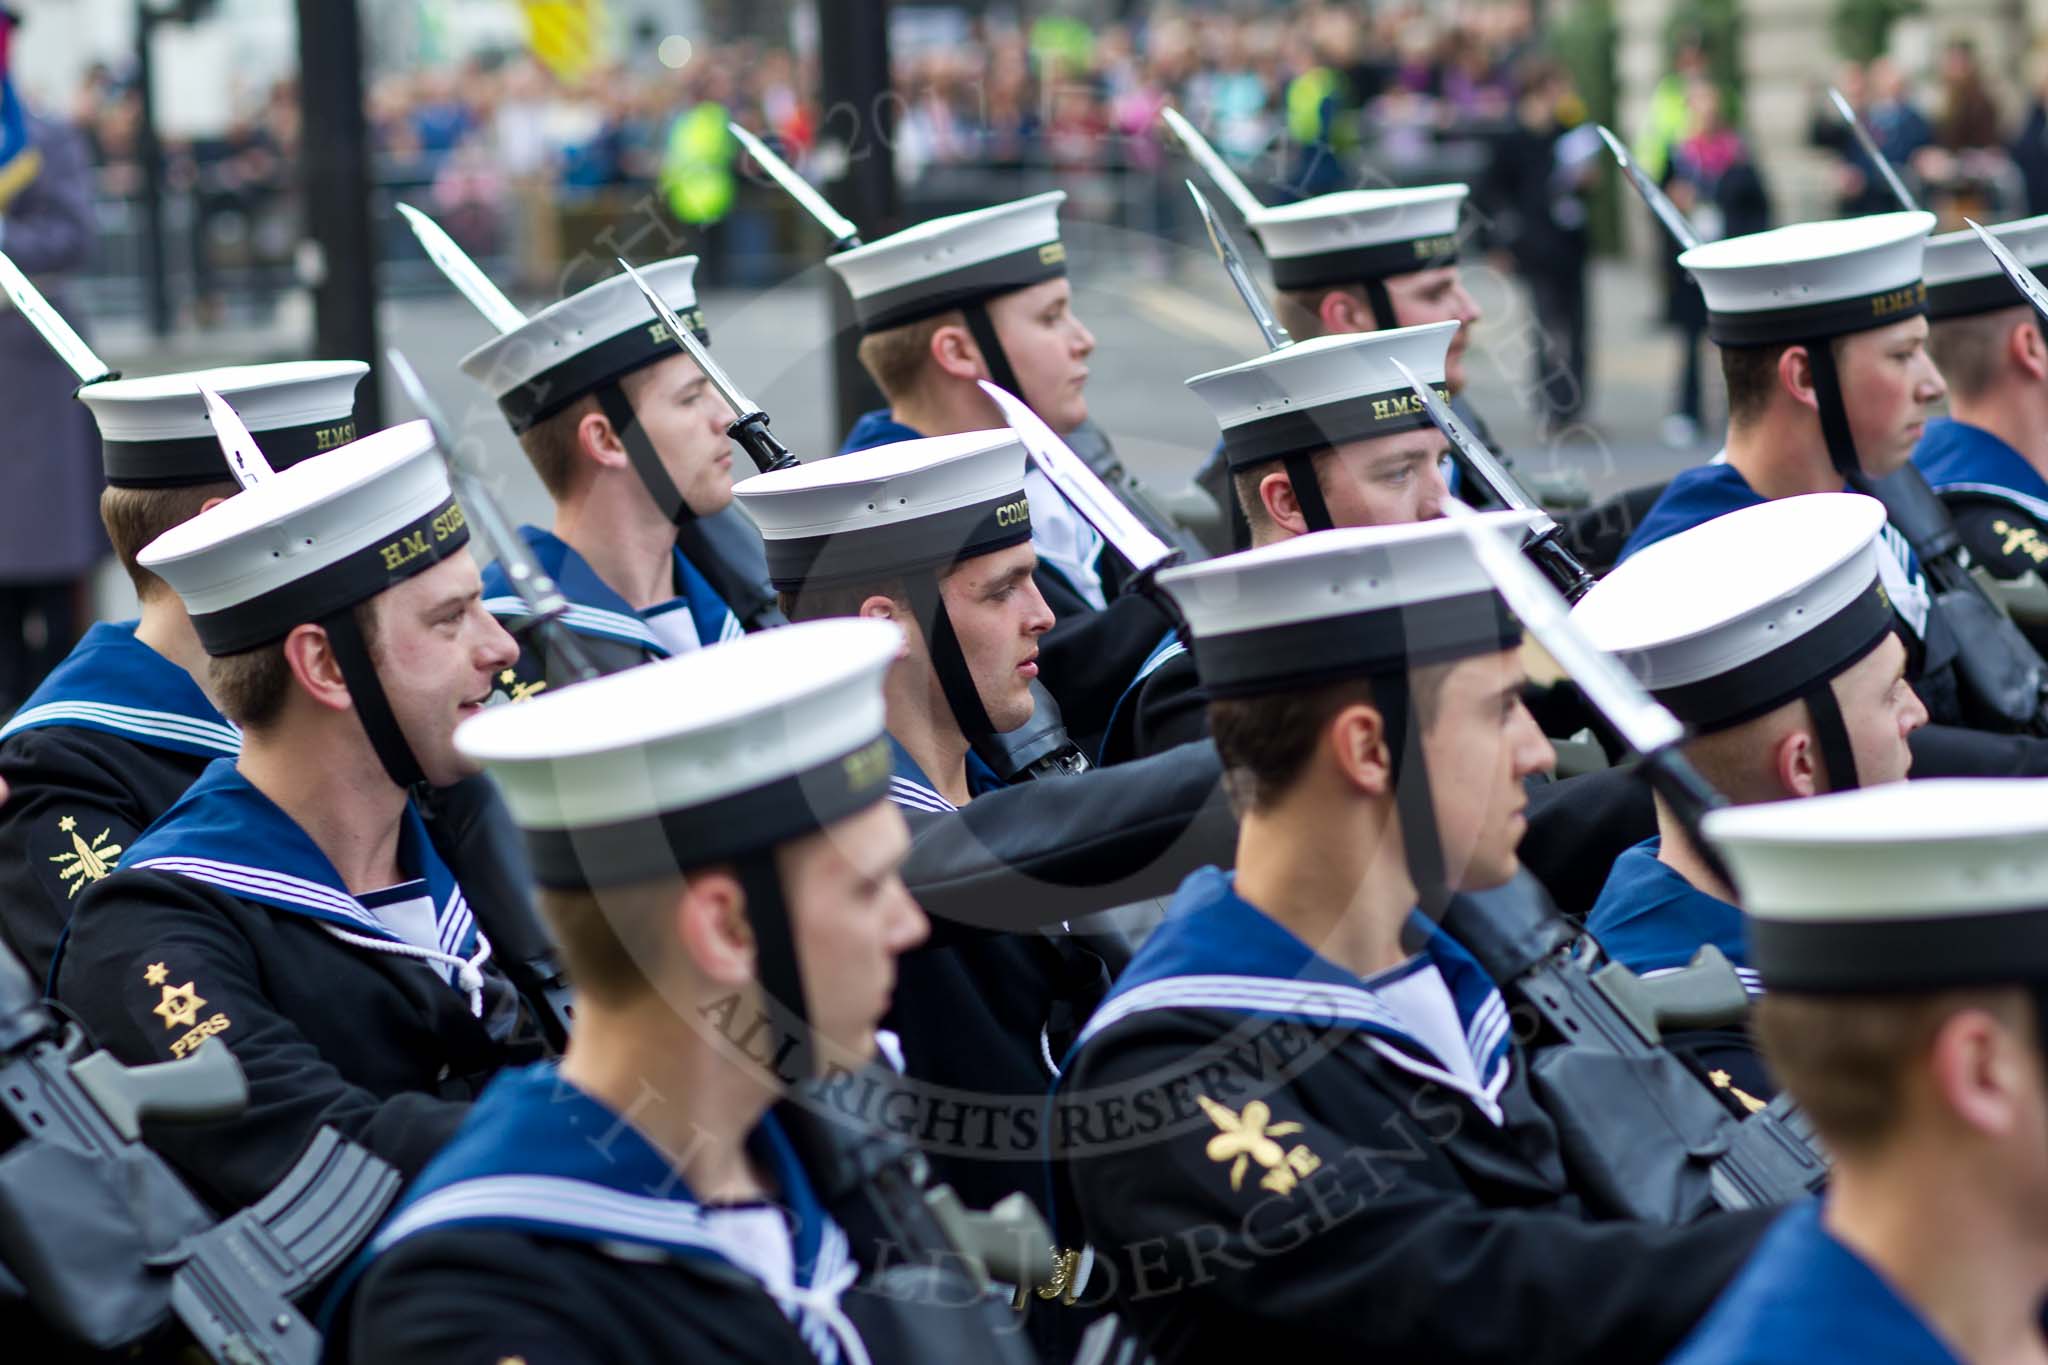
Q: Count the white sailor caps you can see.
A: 13